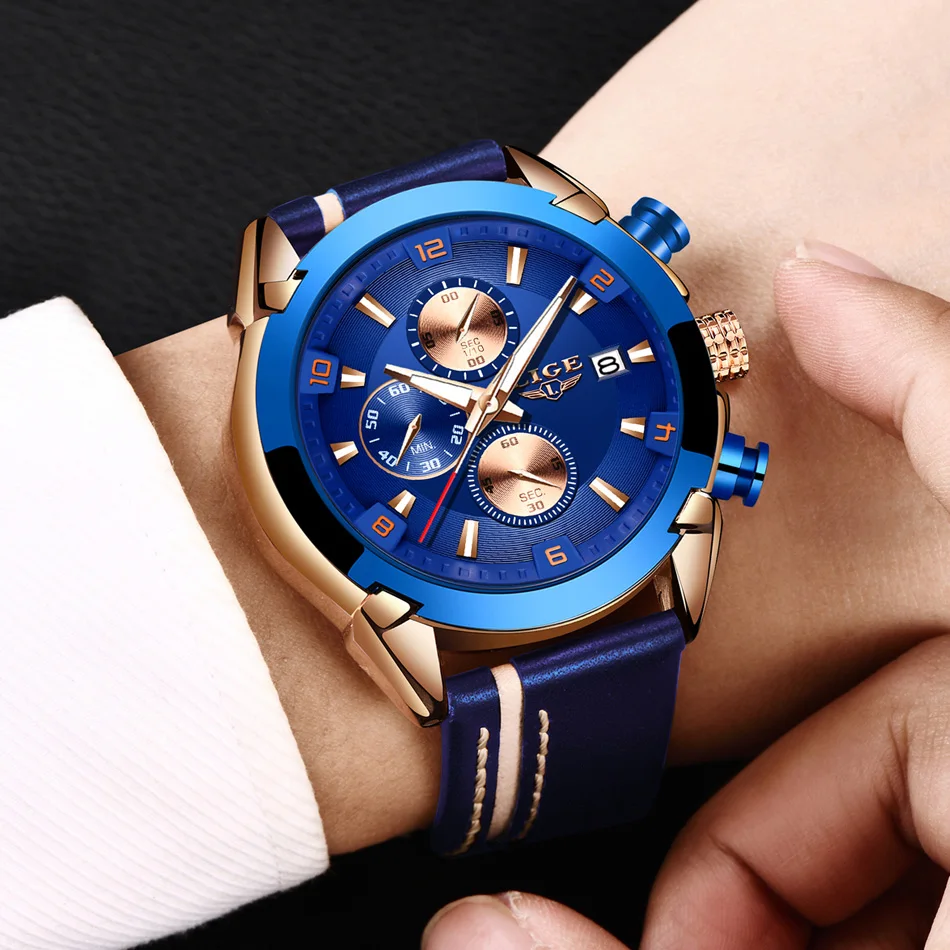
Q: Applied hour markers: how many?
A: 10